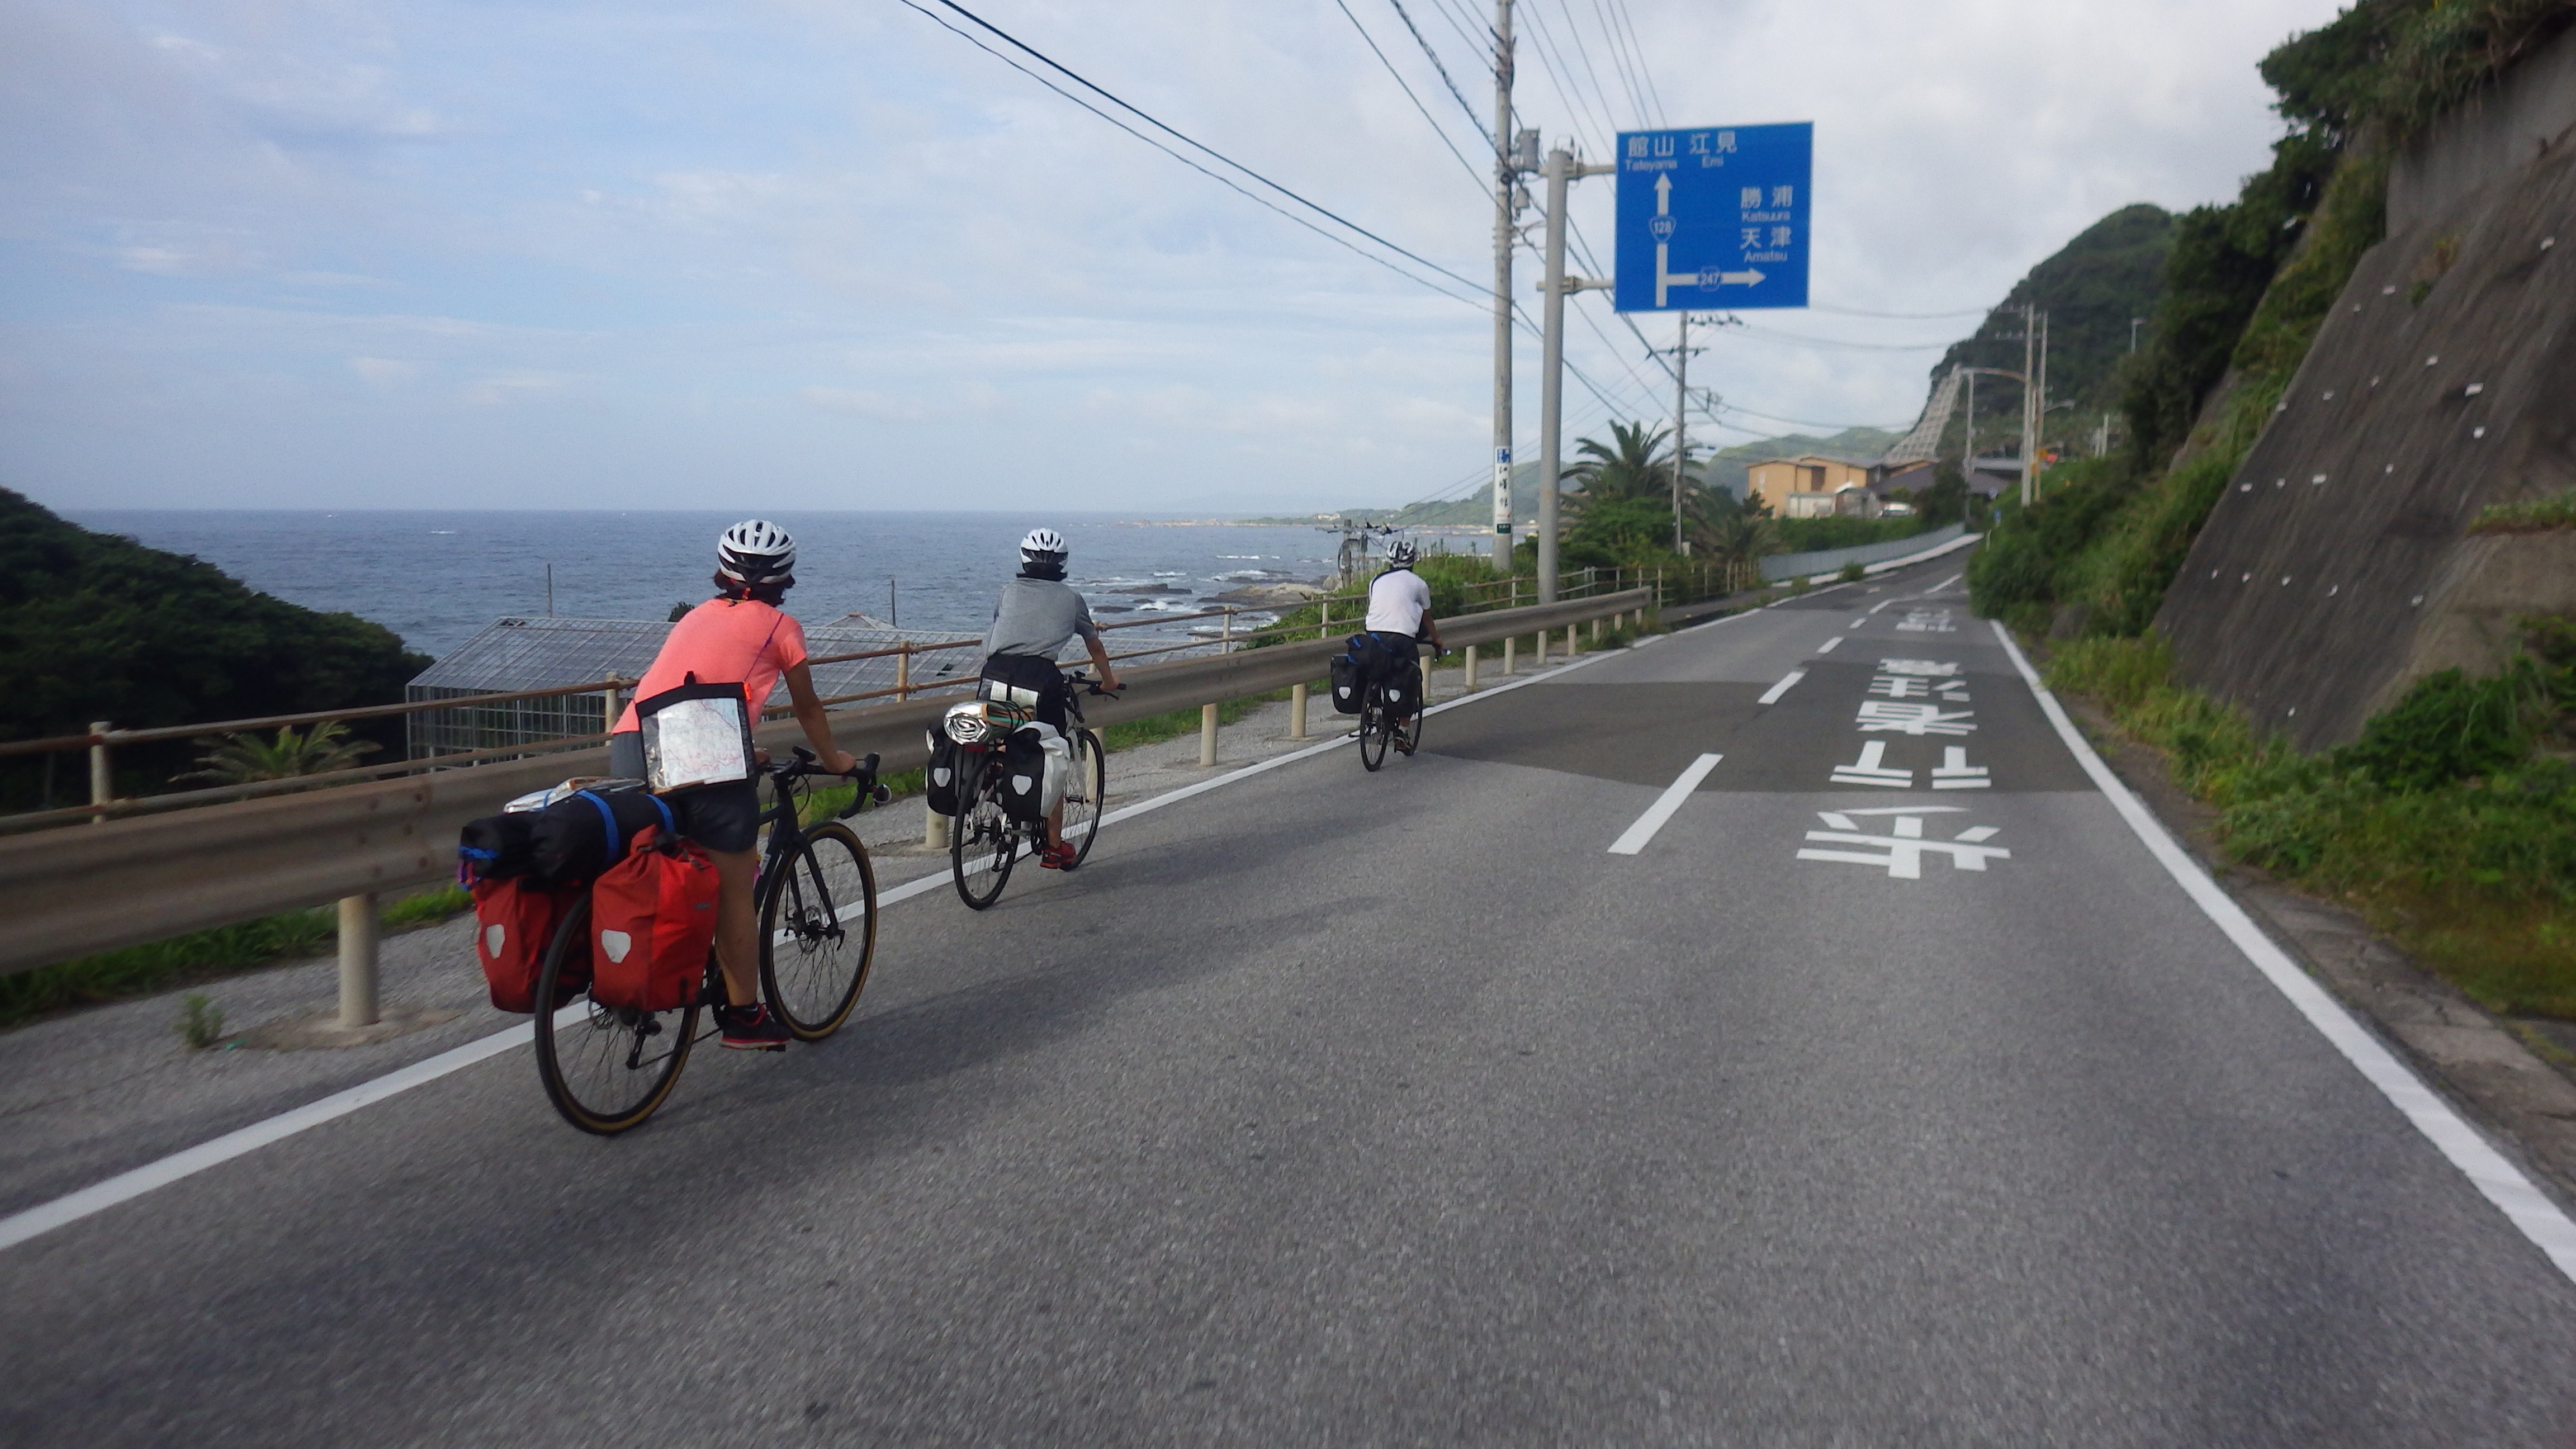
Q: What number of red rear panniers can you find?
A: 2